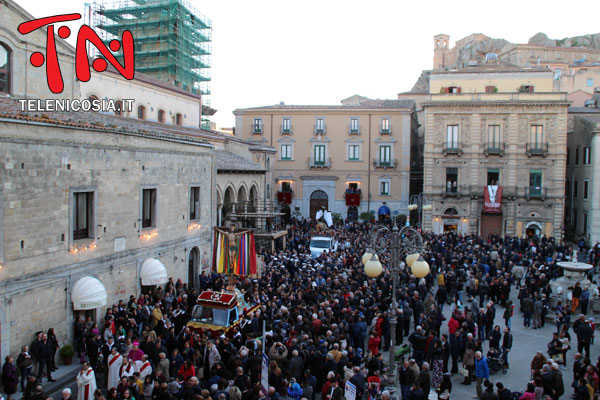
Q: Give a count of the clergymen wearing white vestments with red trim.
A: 4